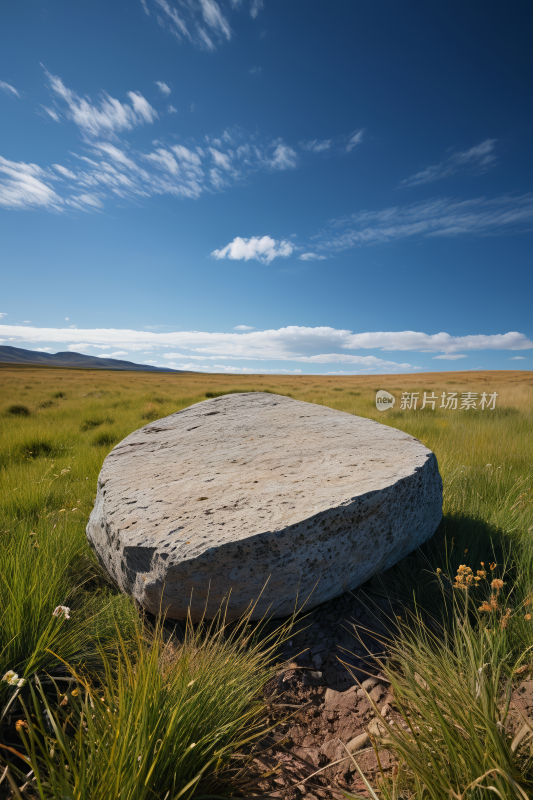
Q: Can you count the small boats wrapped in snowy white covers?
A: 0